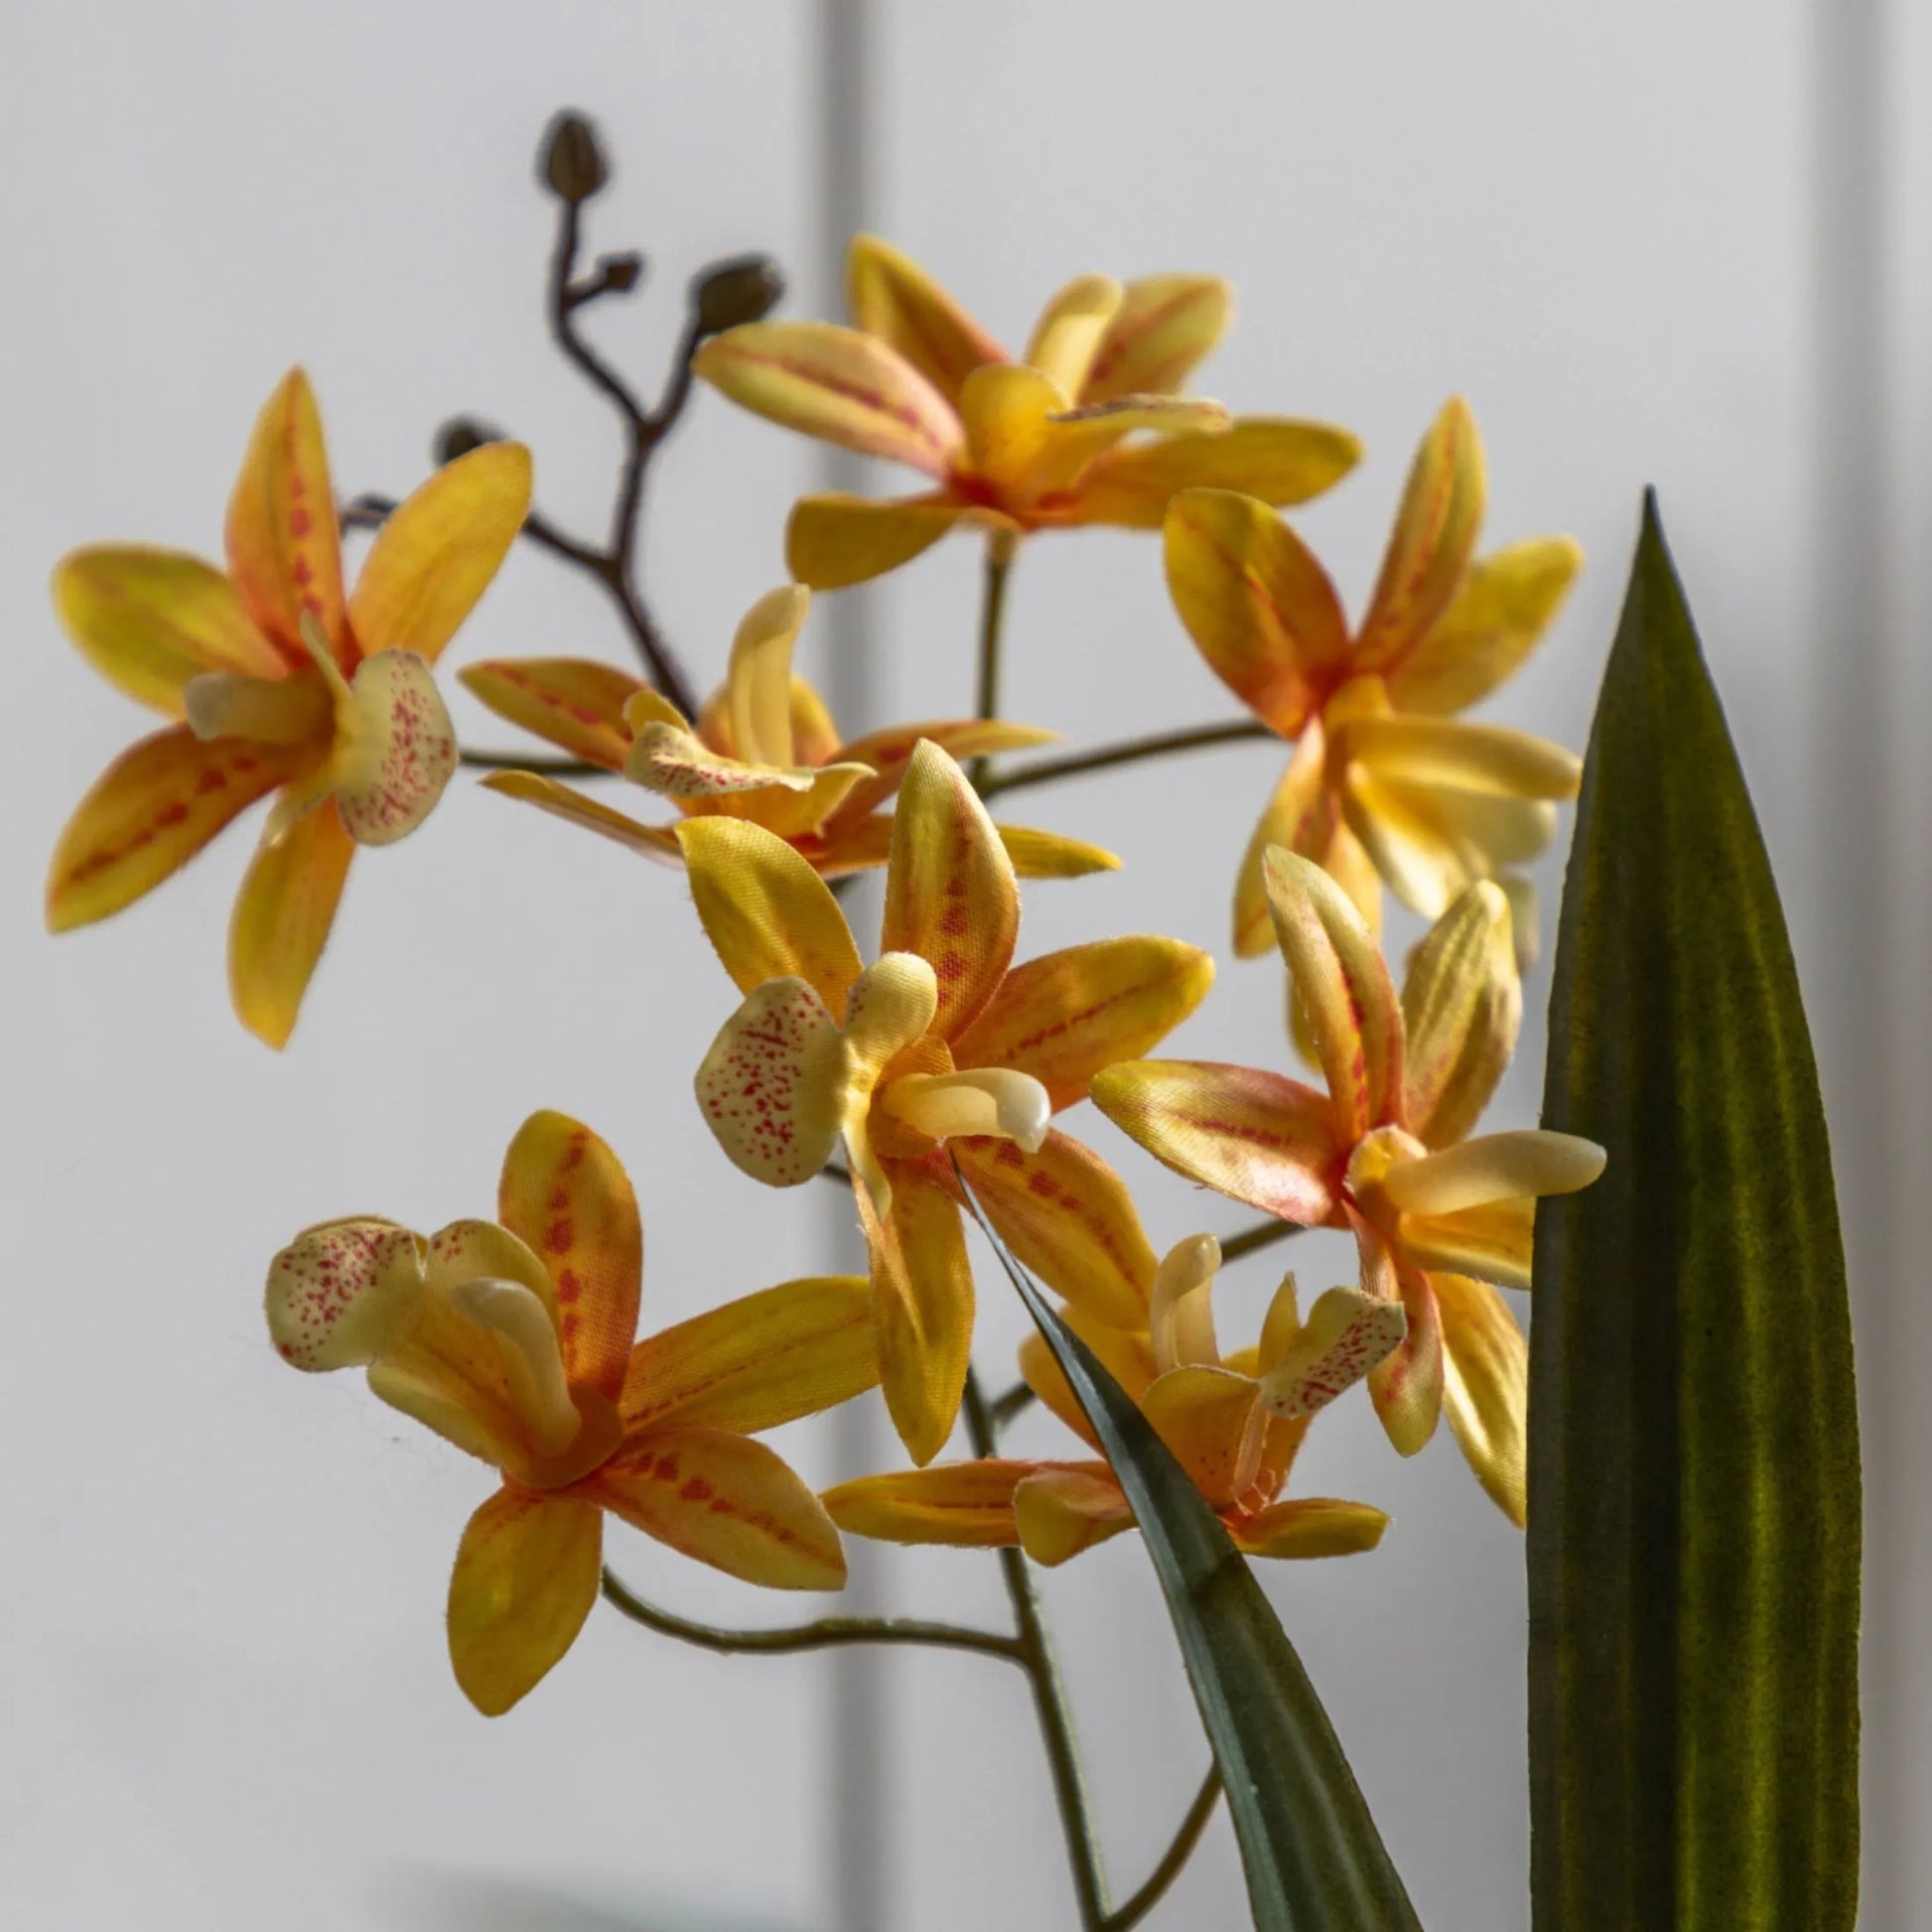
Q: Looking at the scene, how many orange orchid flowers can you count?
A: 8